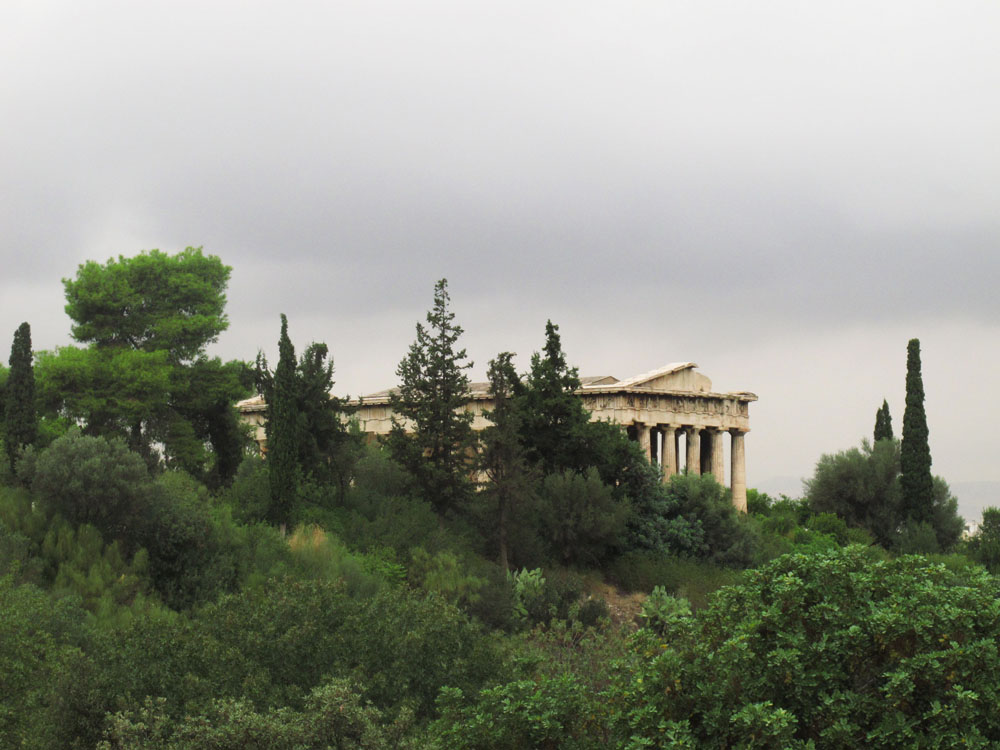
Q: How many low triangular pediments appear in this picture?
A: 1